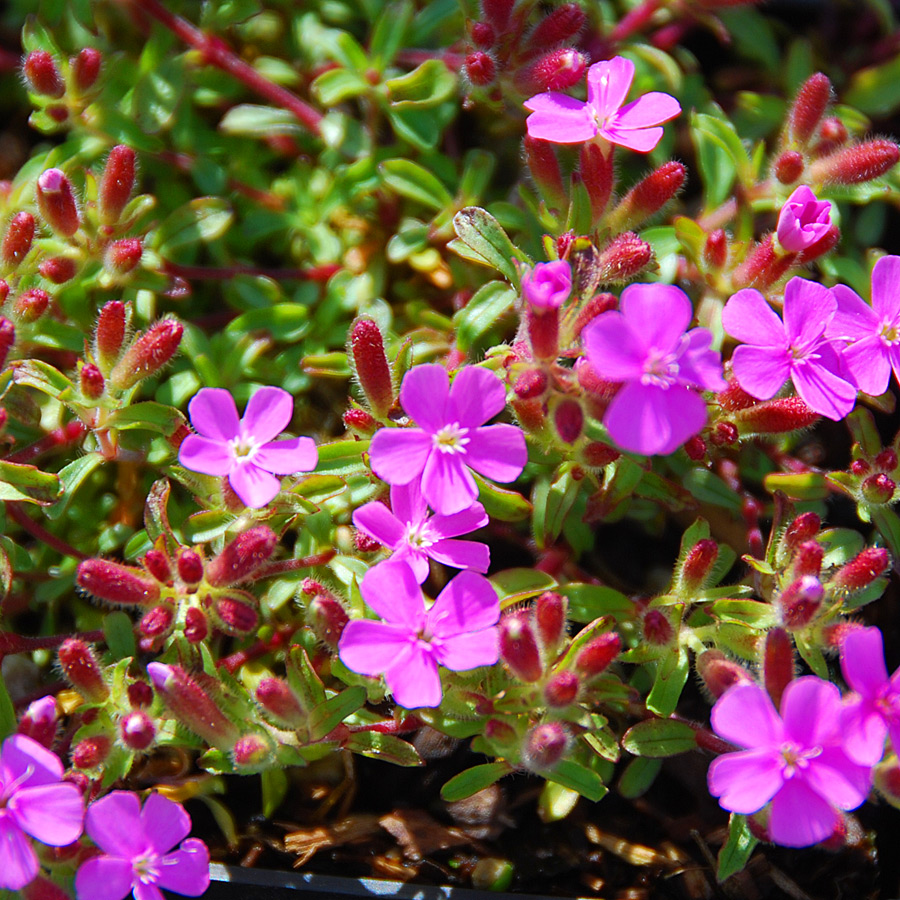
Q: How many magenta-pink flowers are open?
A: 12